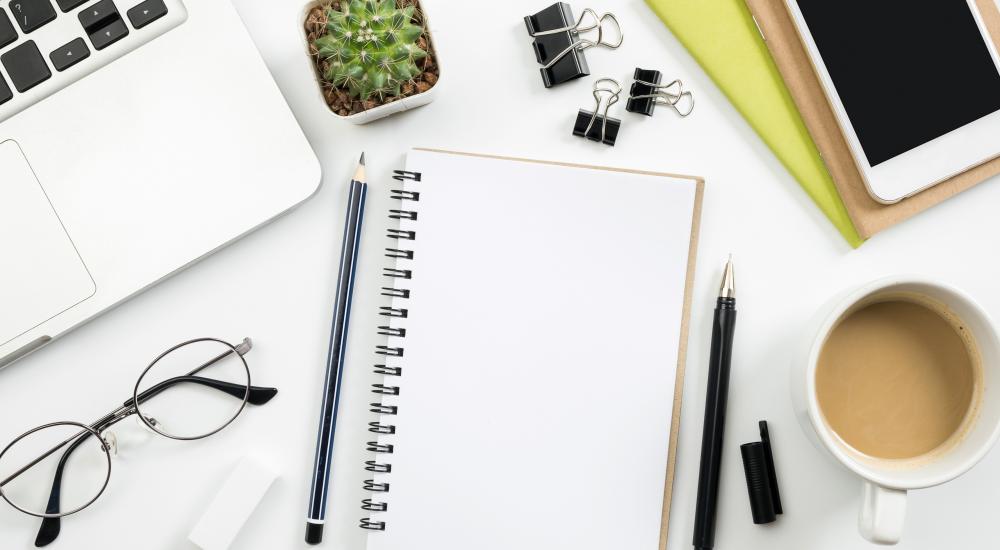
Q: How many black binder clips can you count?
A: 3